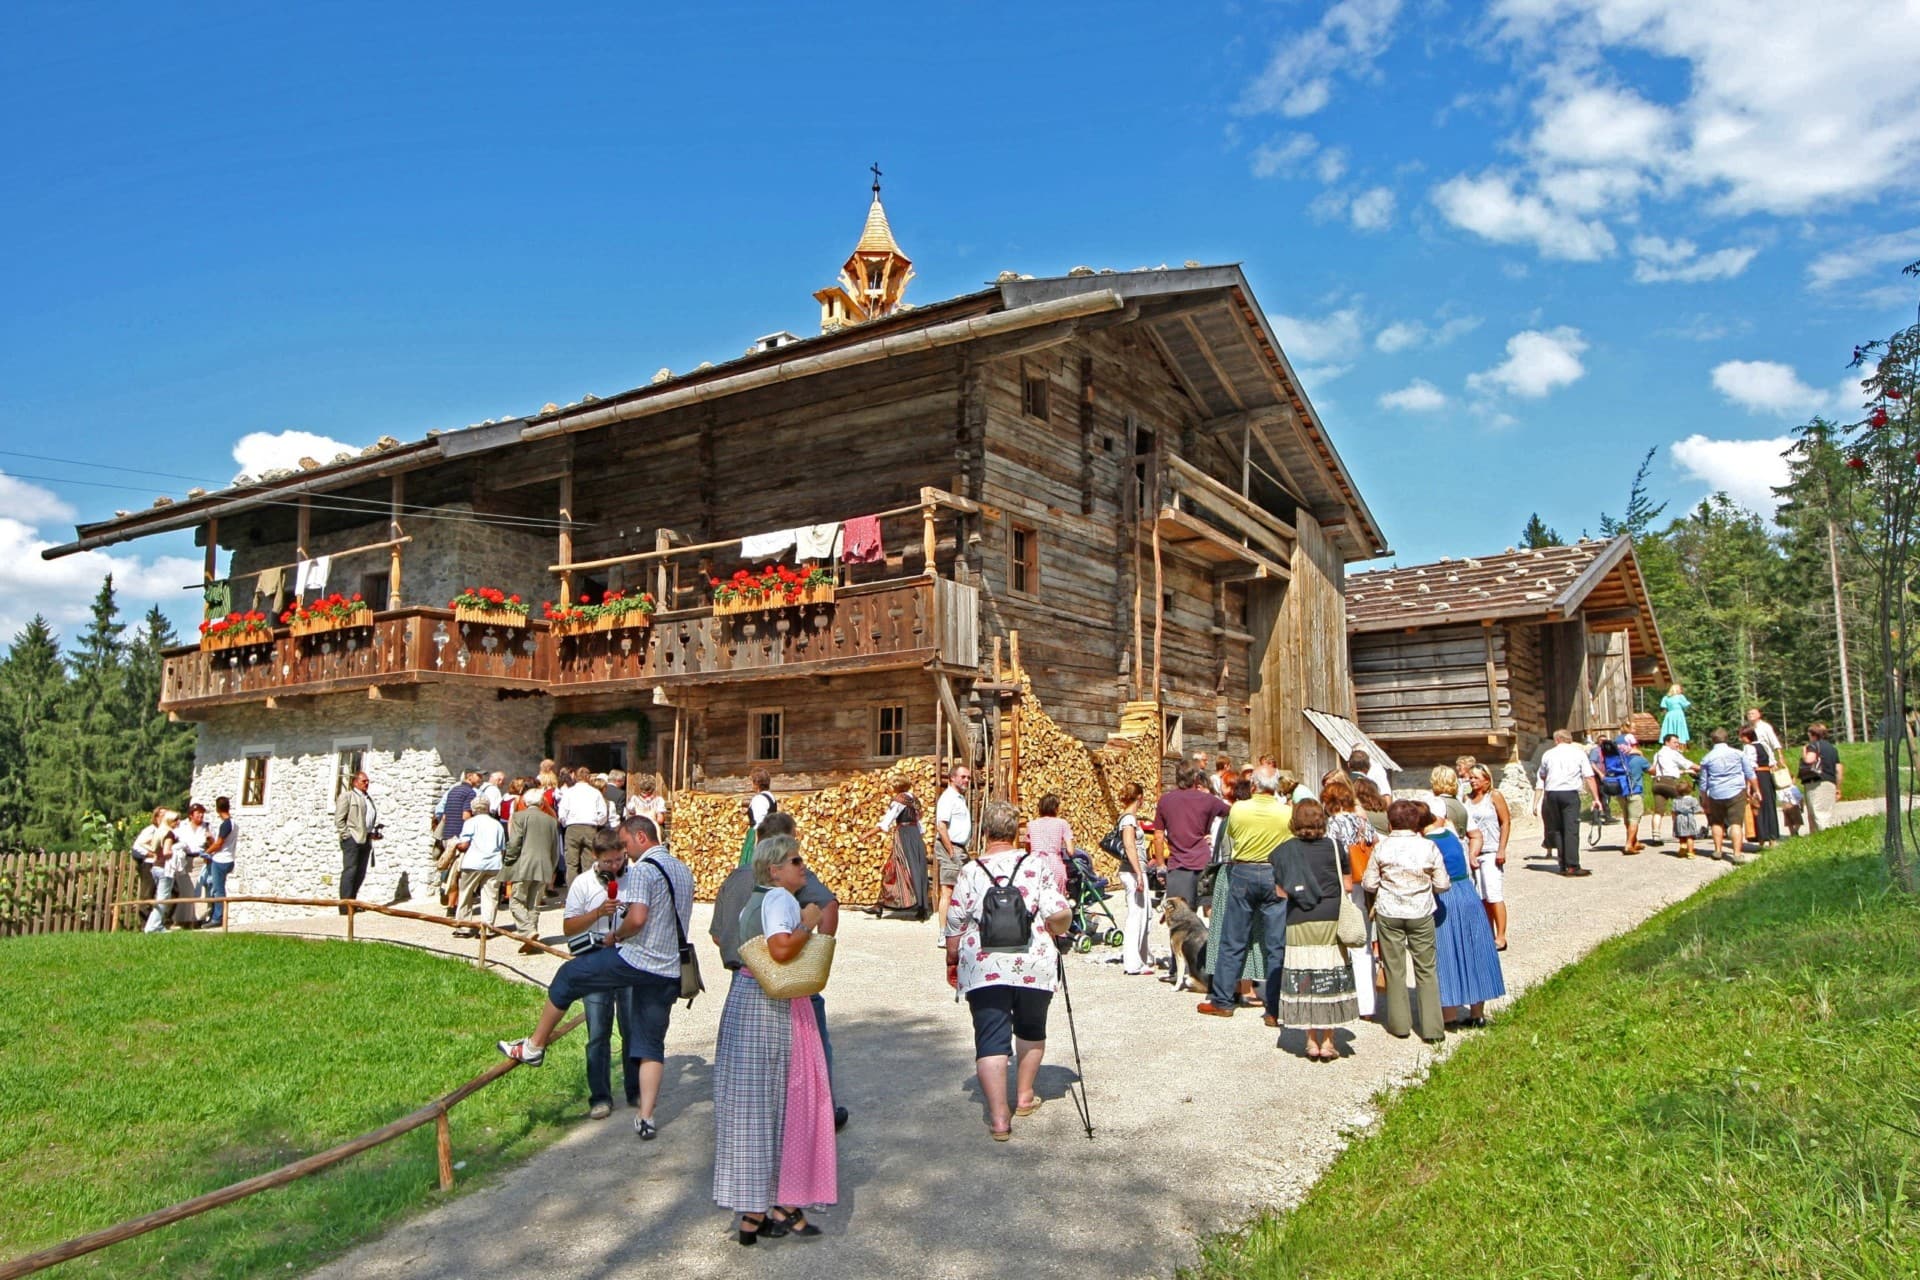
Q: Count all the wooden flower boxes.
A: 5